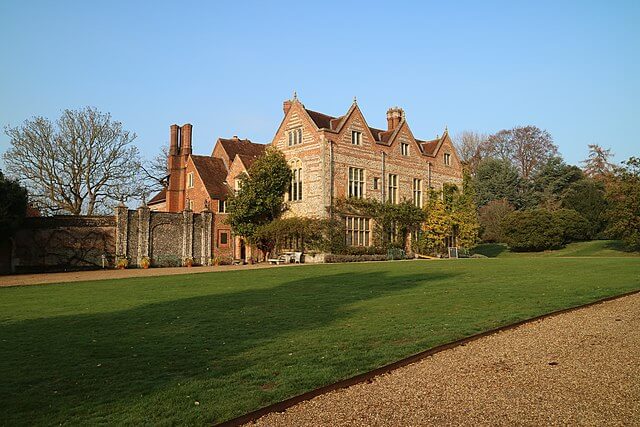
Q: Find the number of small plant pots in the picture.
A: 4